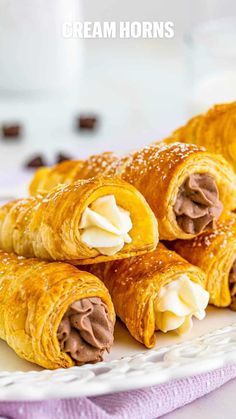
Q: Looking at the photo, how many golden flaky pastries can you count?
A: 6